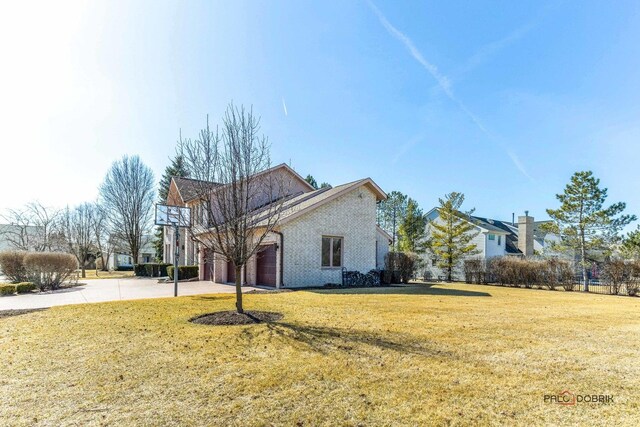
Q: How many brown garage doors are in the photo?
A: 3